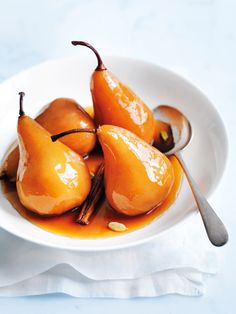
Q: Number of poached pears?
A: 4